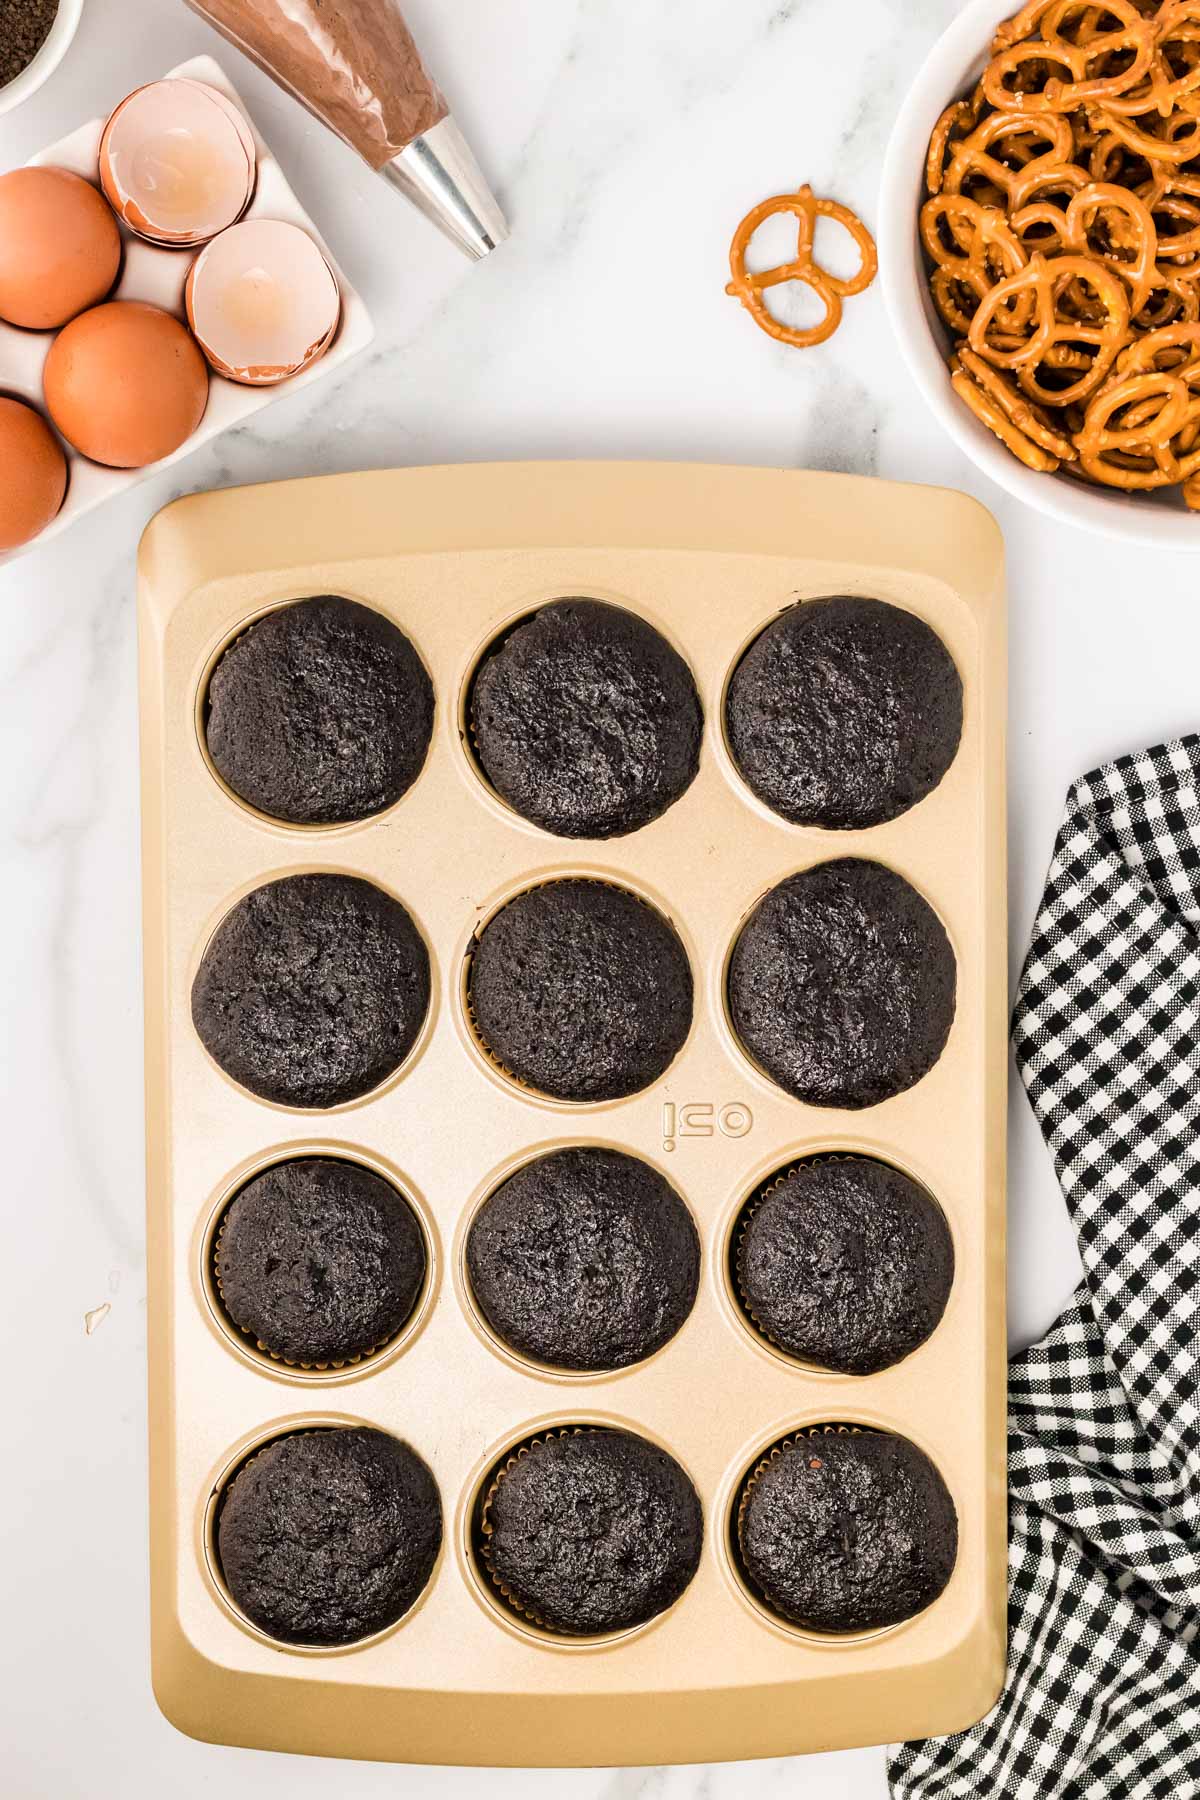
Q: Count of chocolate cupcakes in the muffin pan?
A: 12